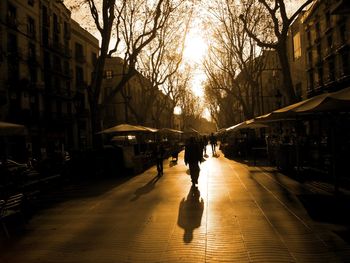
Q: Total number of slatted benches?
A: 1